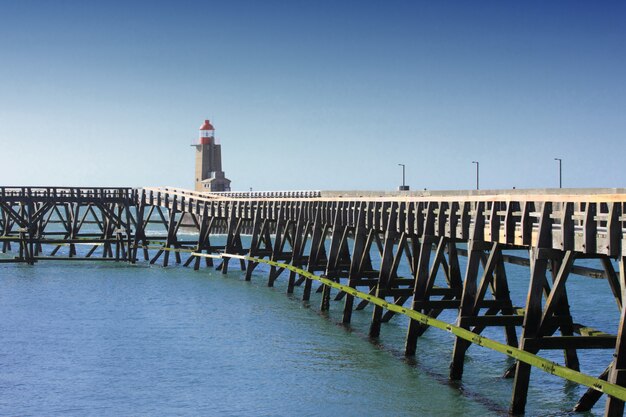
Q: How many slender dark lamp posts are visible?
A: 3